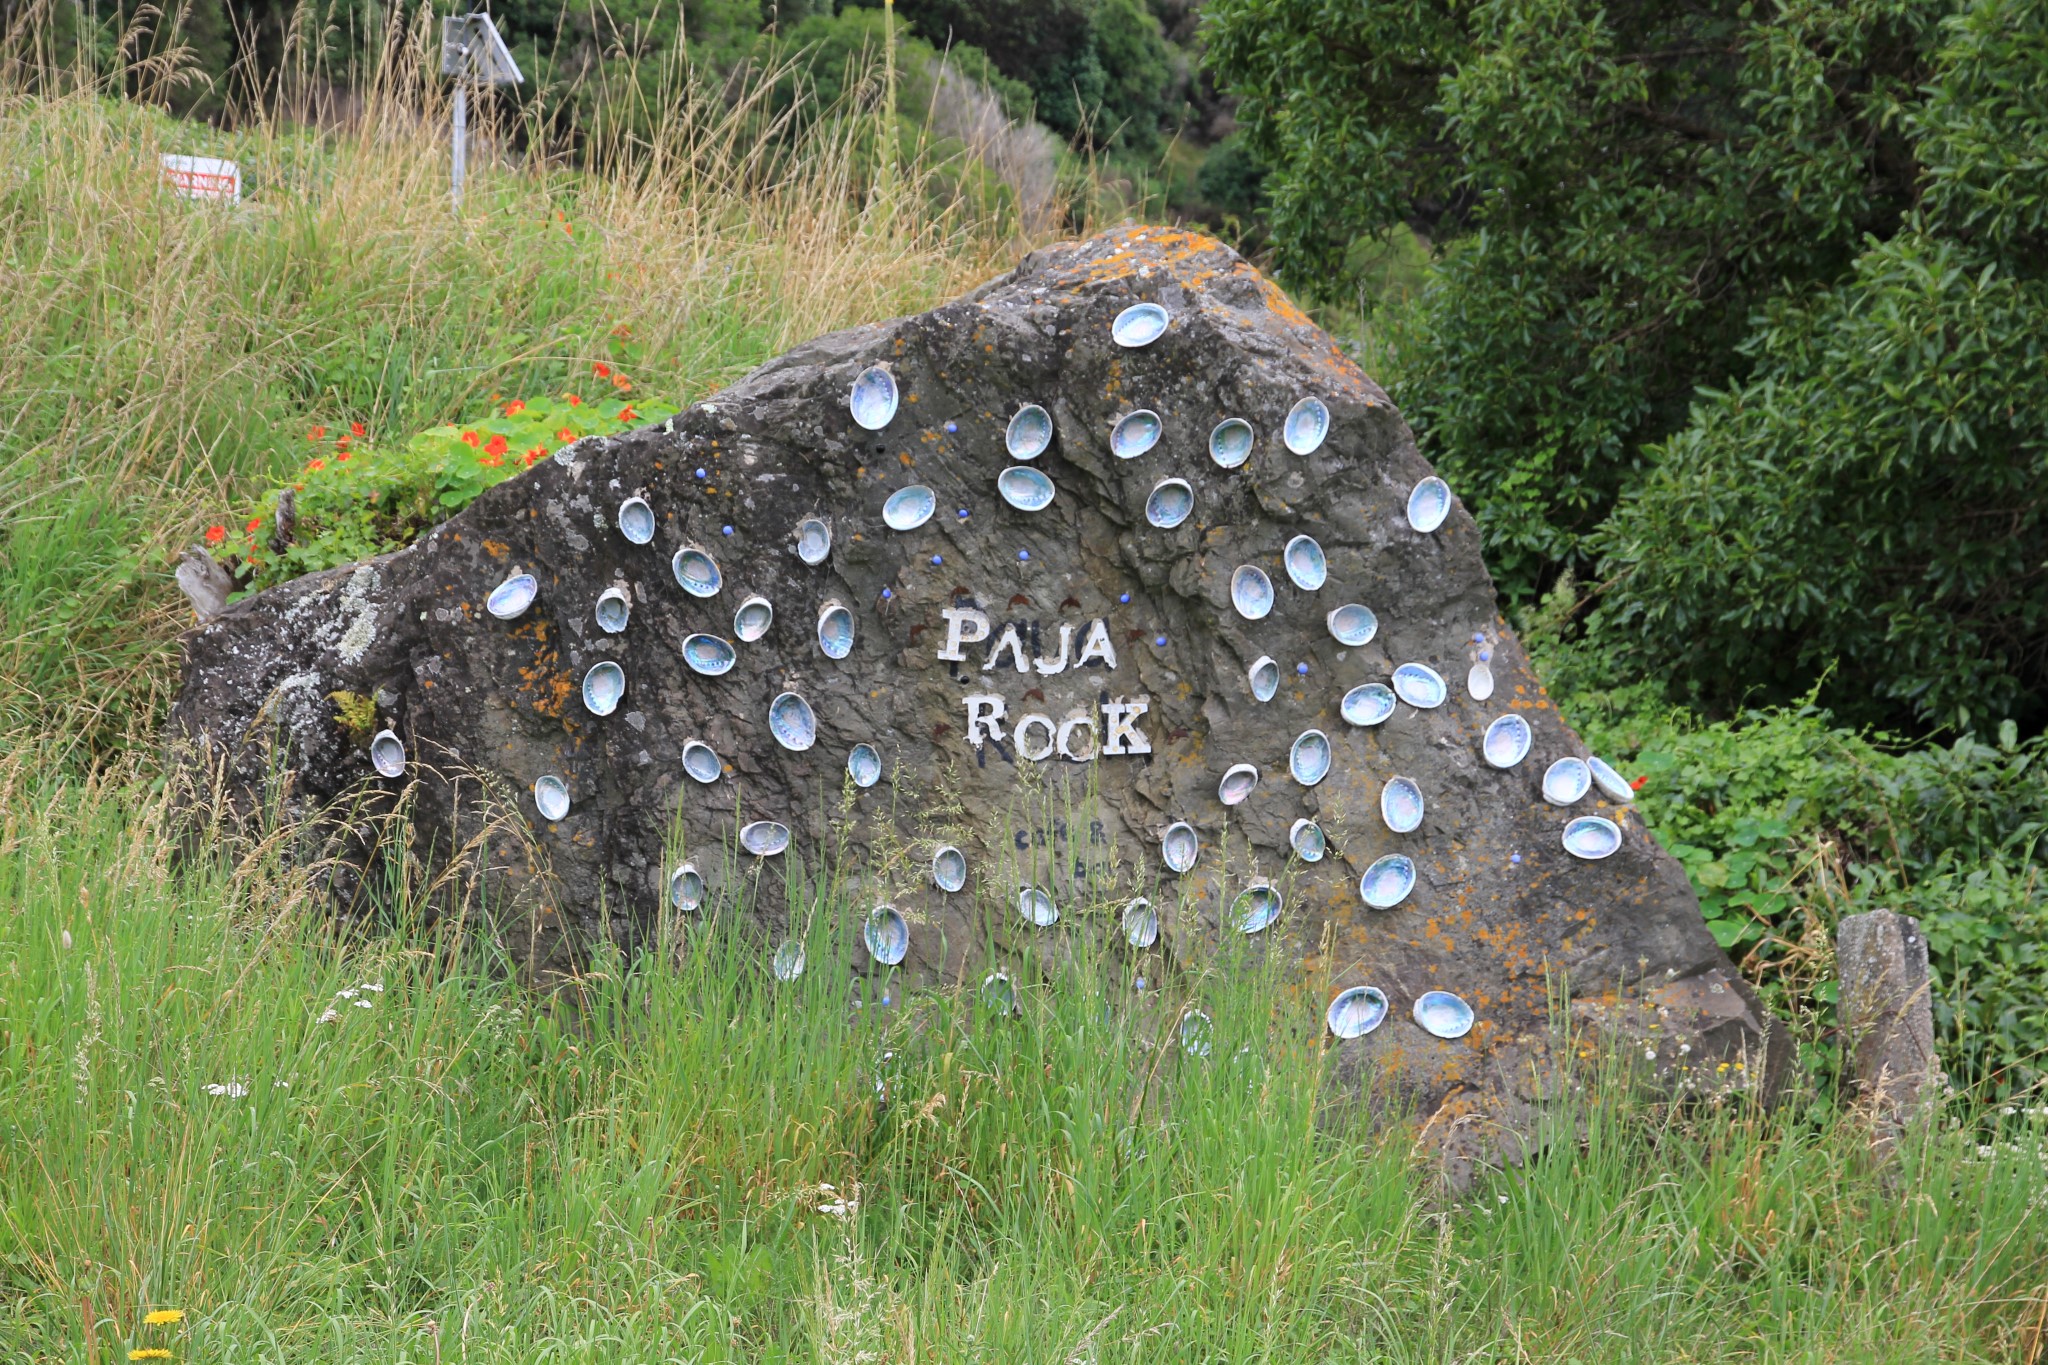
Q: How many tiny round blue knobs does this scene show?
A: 15